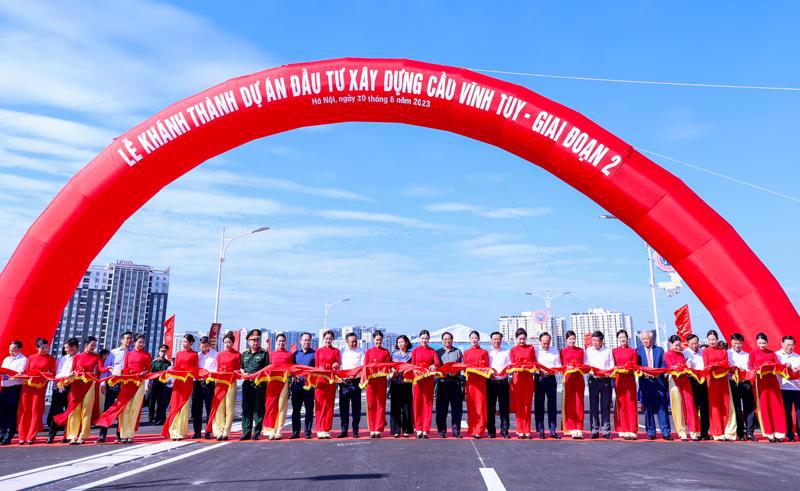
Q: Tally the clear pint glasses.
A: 0